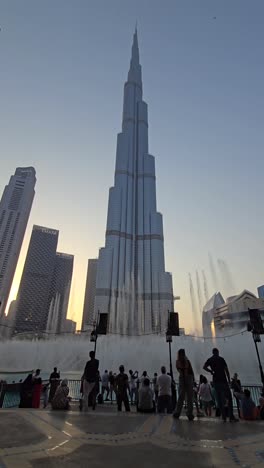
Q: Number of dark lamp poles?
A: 3